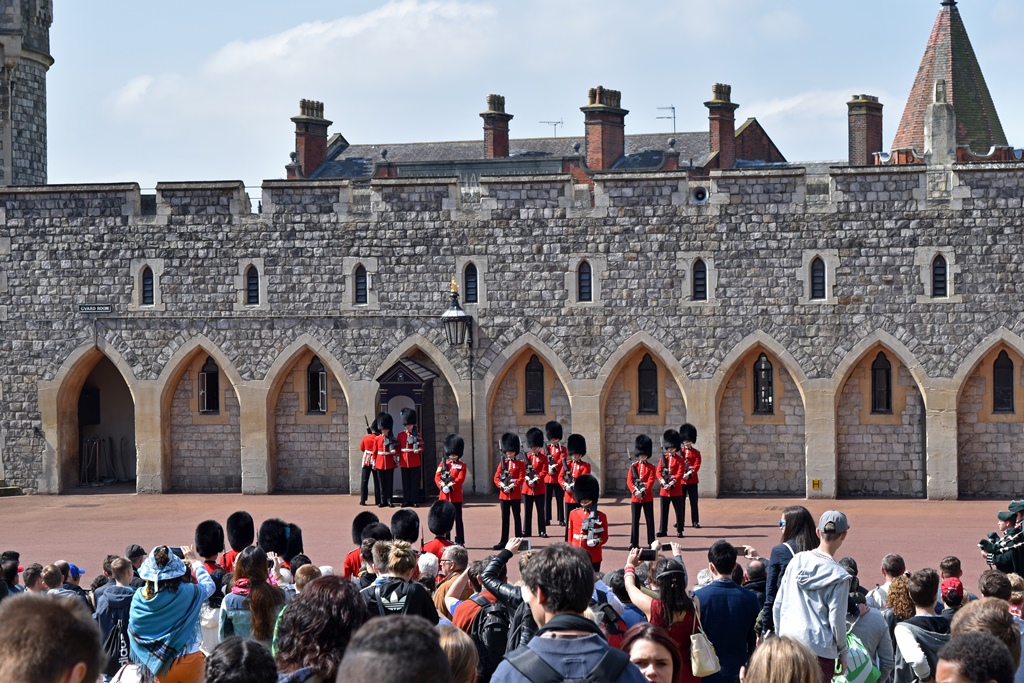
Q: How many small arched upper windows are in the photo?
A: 8